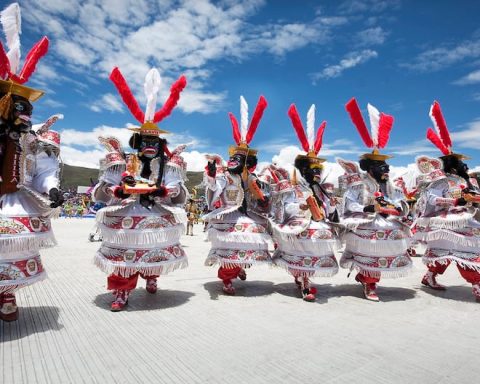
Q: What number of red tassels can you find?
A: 12